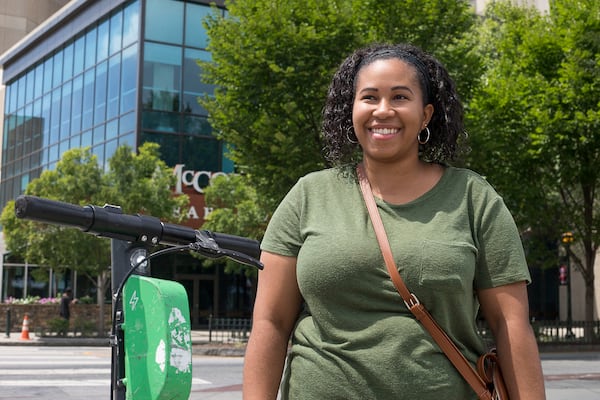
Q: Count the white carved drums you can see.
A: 0